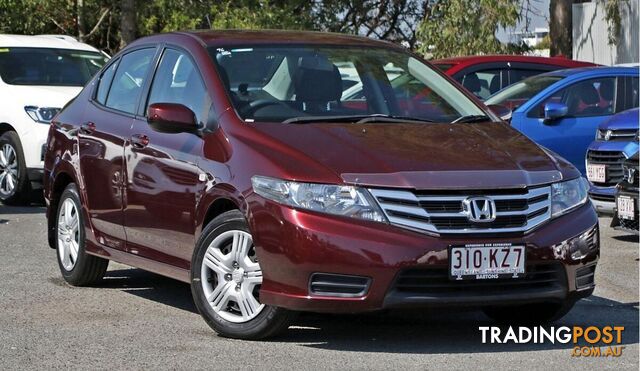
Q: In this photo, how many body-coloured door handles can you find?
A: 2